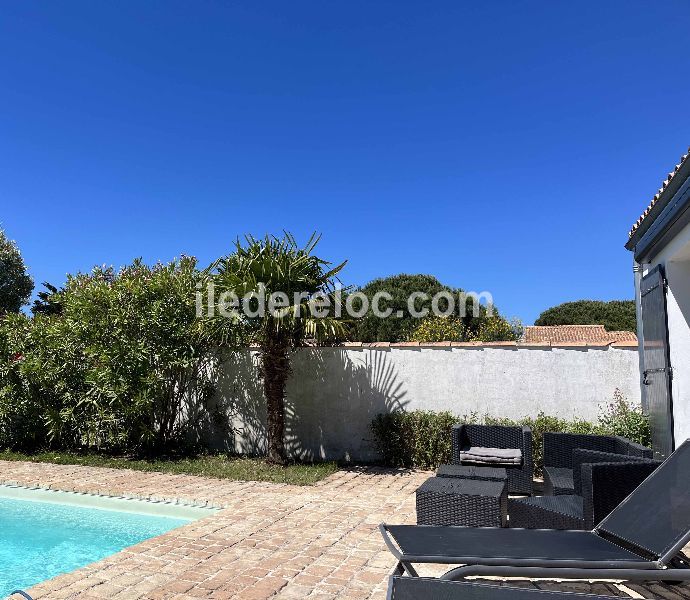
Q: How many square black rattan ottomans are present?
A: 2